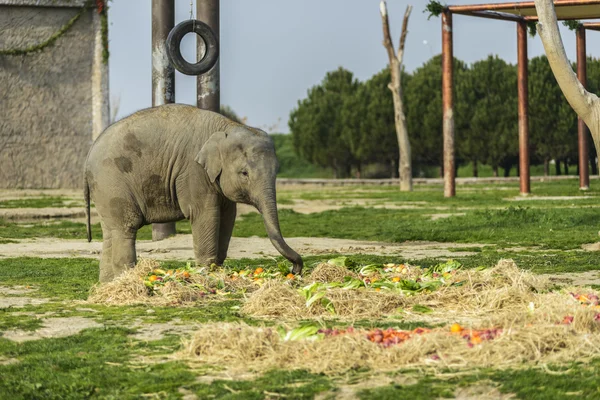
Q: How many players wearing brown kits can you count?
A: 0